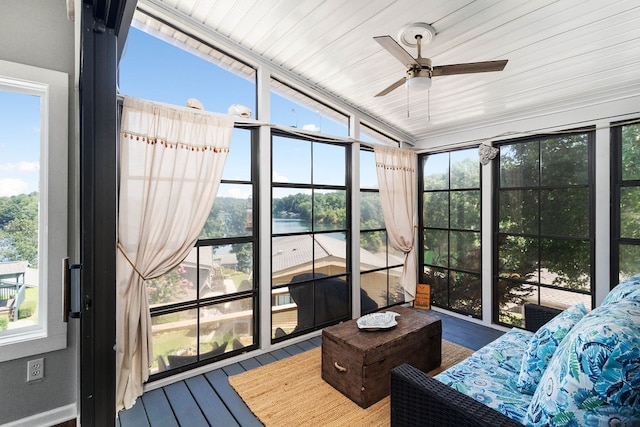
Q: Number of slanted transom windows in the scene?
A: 3